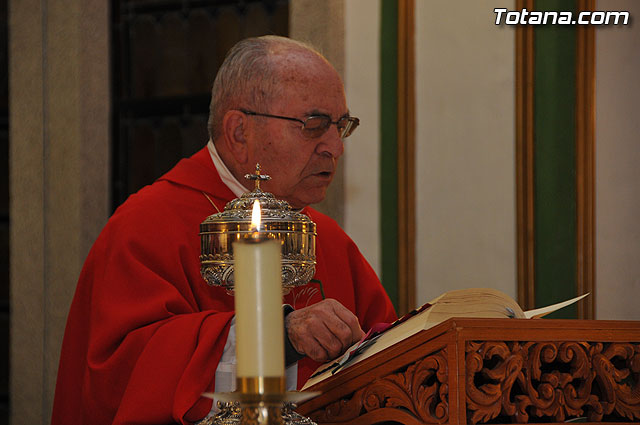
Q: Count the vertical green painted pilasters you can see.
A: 2